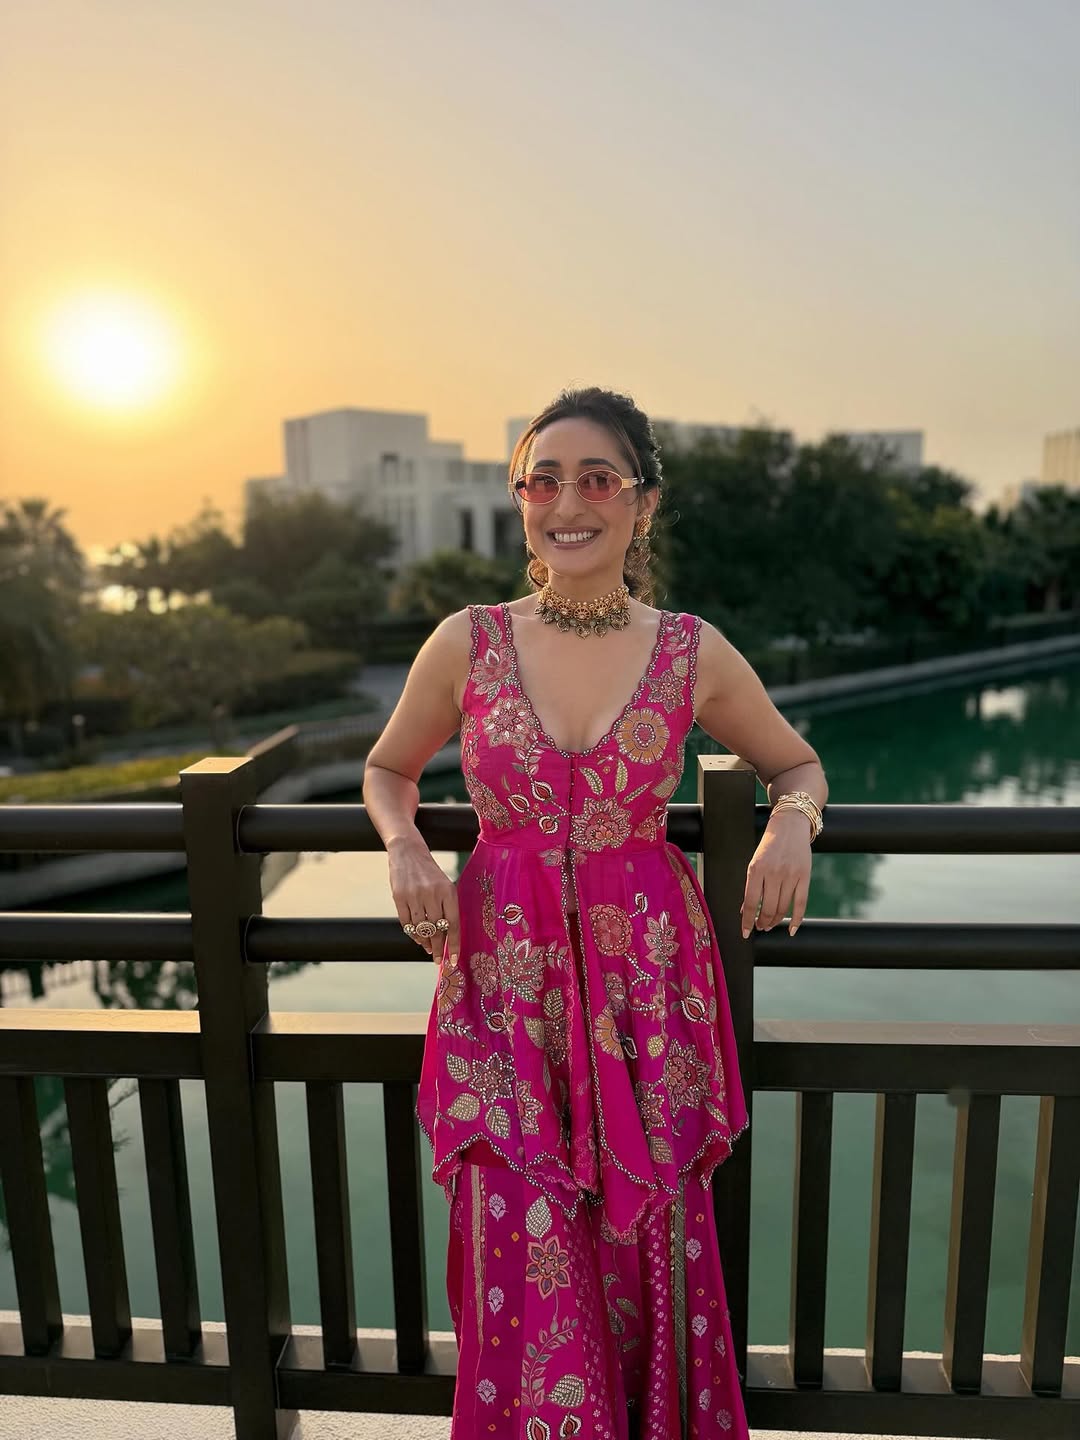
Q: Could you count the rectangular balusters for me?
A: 9